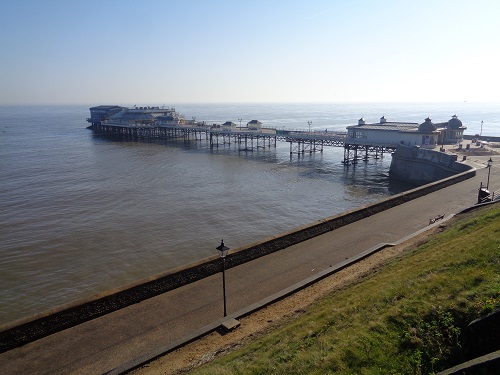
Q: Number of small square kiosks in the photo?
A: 2